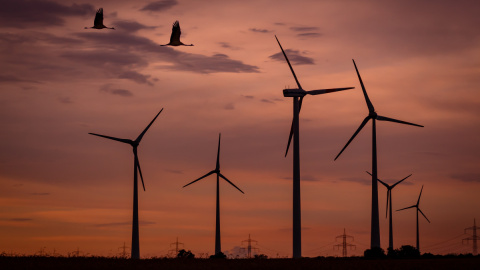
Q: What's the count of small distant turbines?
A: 2